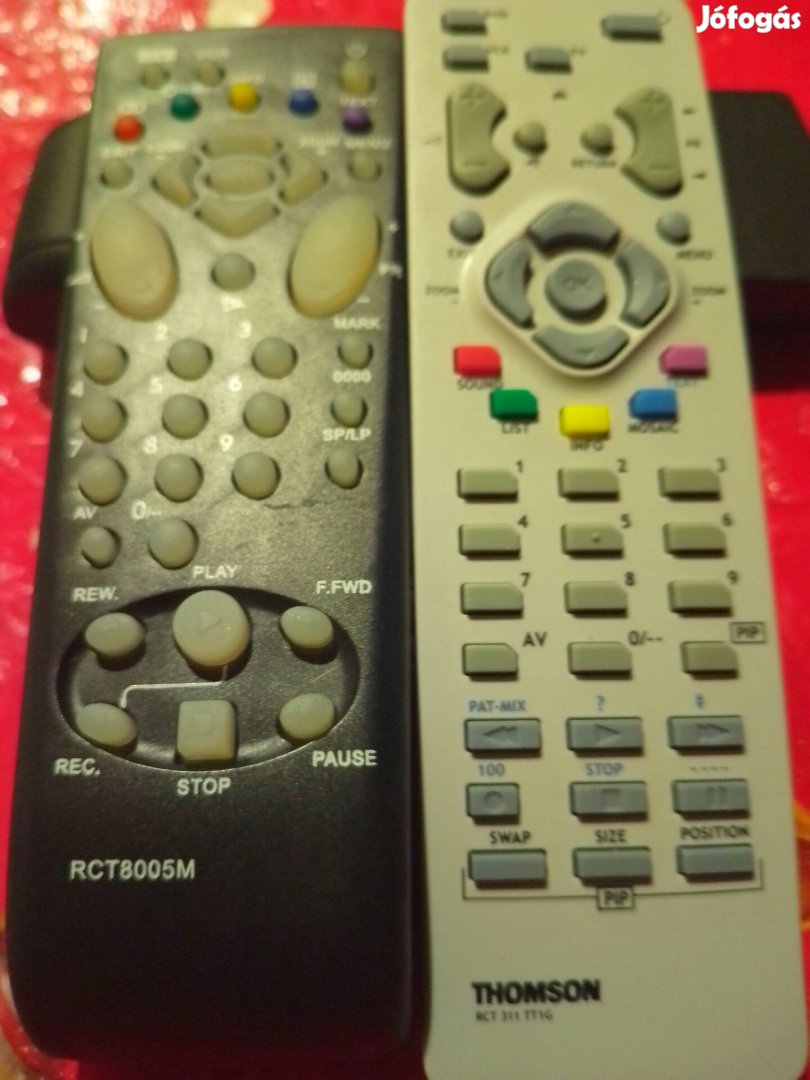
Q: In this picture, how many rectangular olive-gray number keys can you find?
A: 10